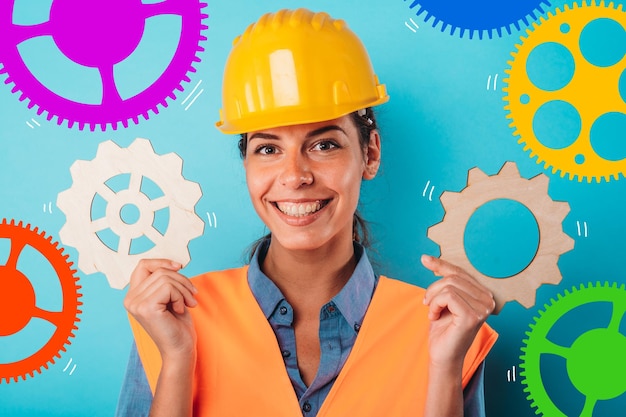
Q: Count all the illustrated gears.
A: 5